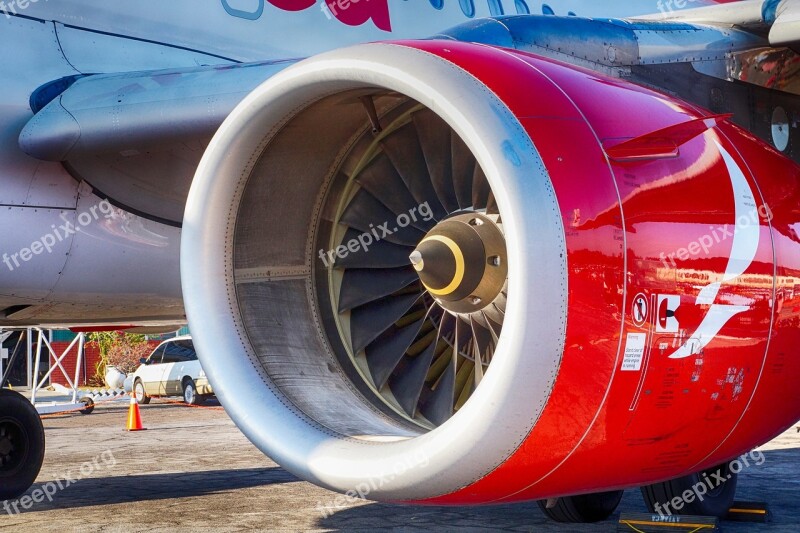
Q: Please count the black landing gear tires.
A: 3